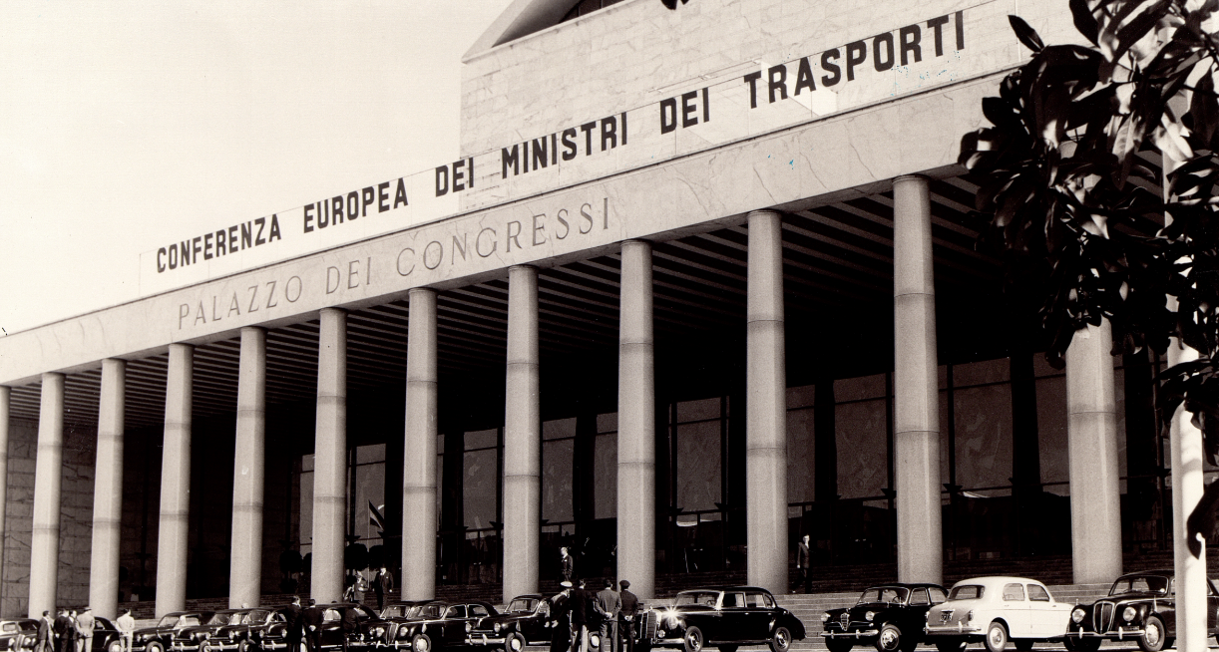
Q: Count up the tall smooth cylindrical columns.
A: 12